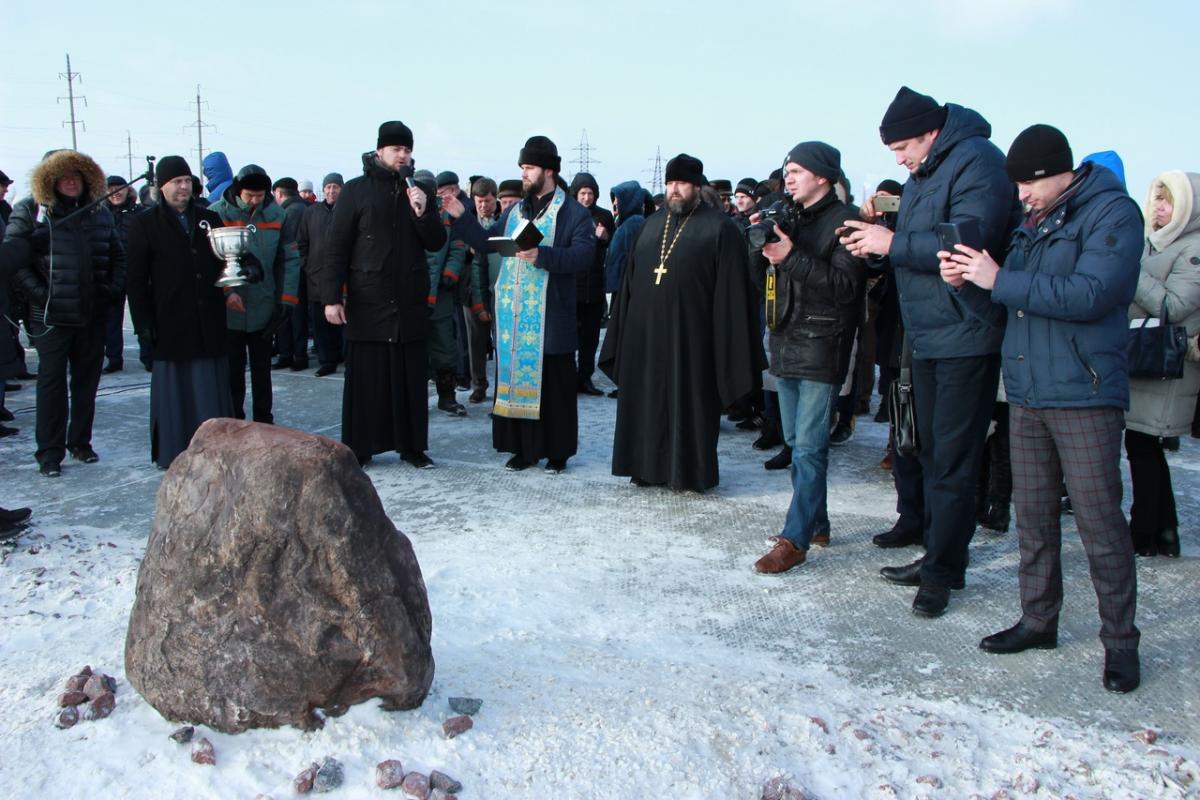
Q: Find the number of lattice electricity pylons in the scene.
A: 2